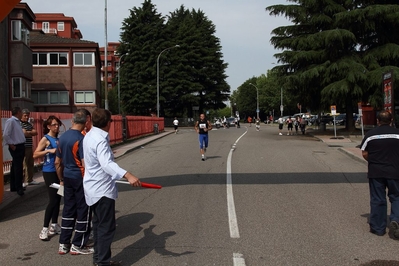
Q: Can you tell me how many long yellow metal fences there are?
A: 0